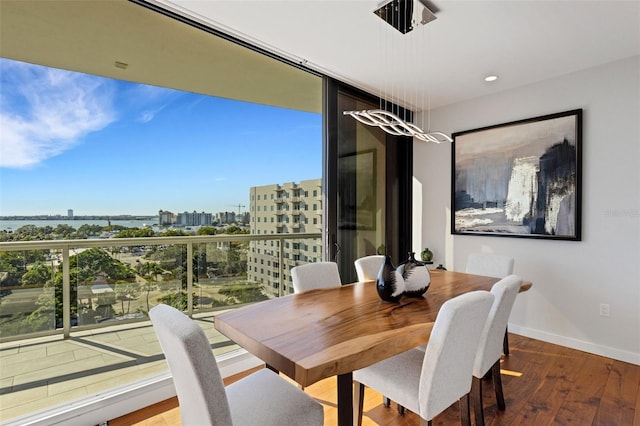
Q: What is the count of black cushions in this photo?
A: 0